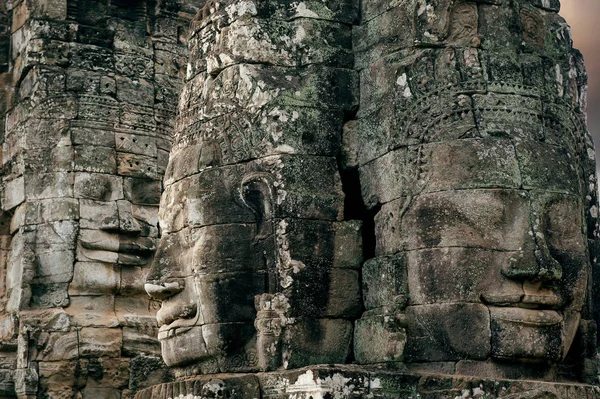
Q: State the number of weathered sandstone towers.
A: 3